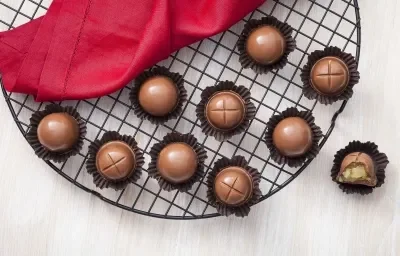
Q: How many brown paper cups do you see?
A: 10